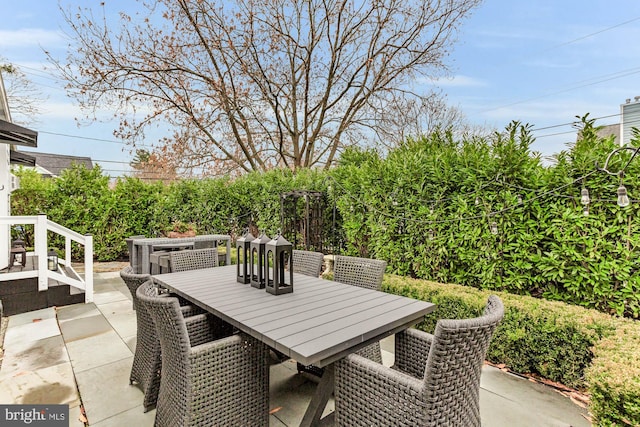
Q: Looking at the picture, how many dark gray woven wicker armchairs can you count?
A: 6